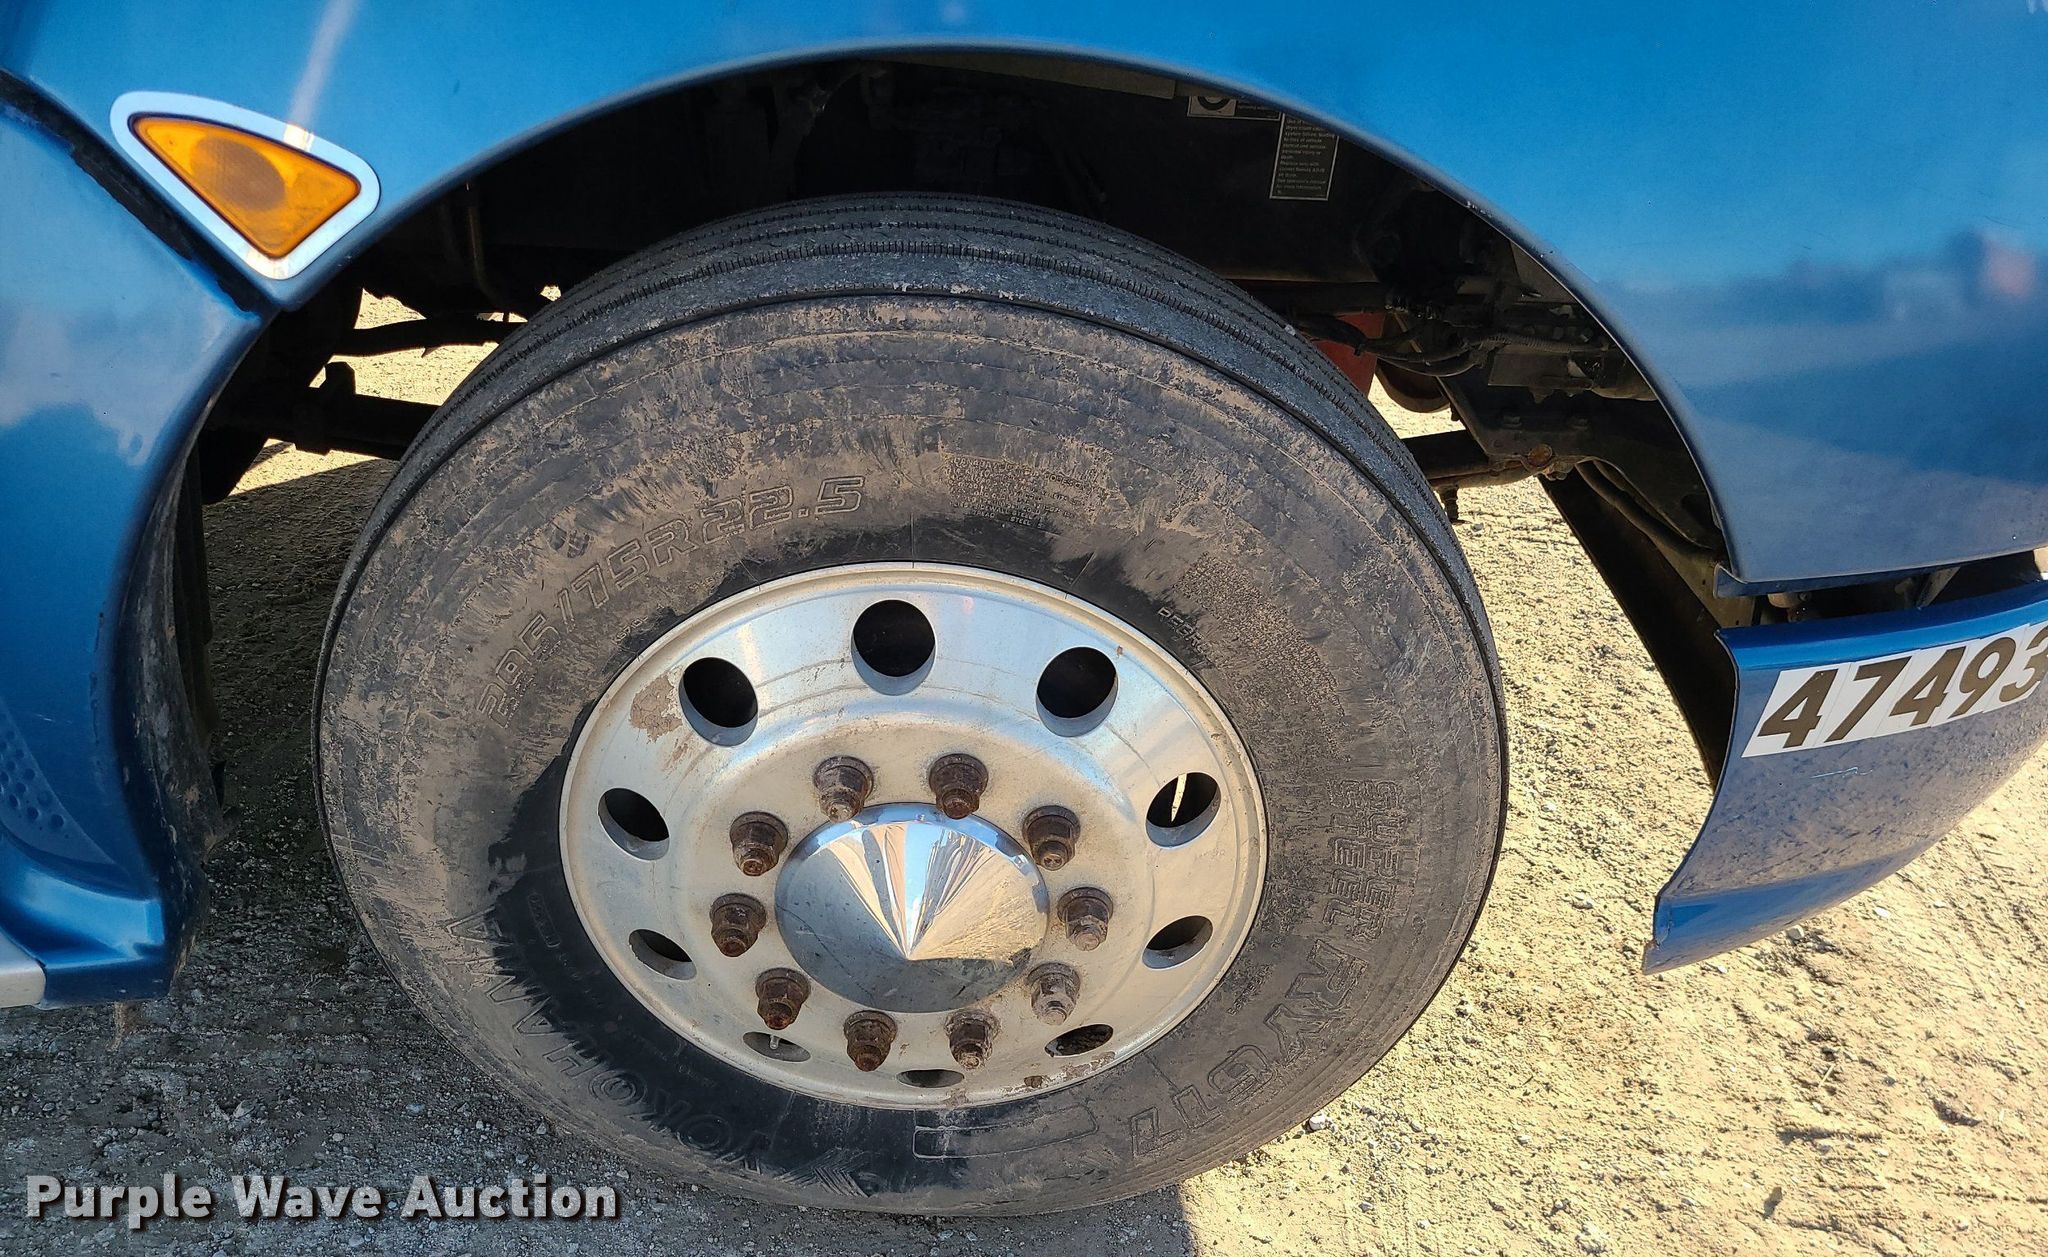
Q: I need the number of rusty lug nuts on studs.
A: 10